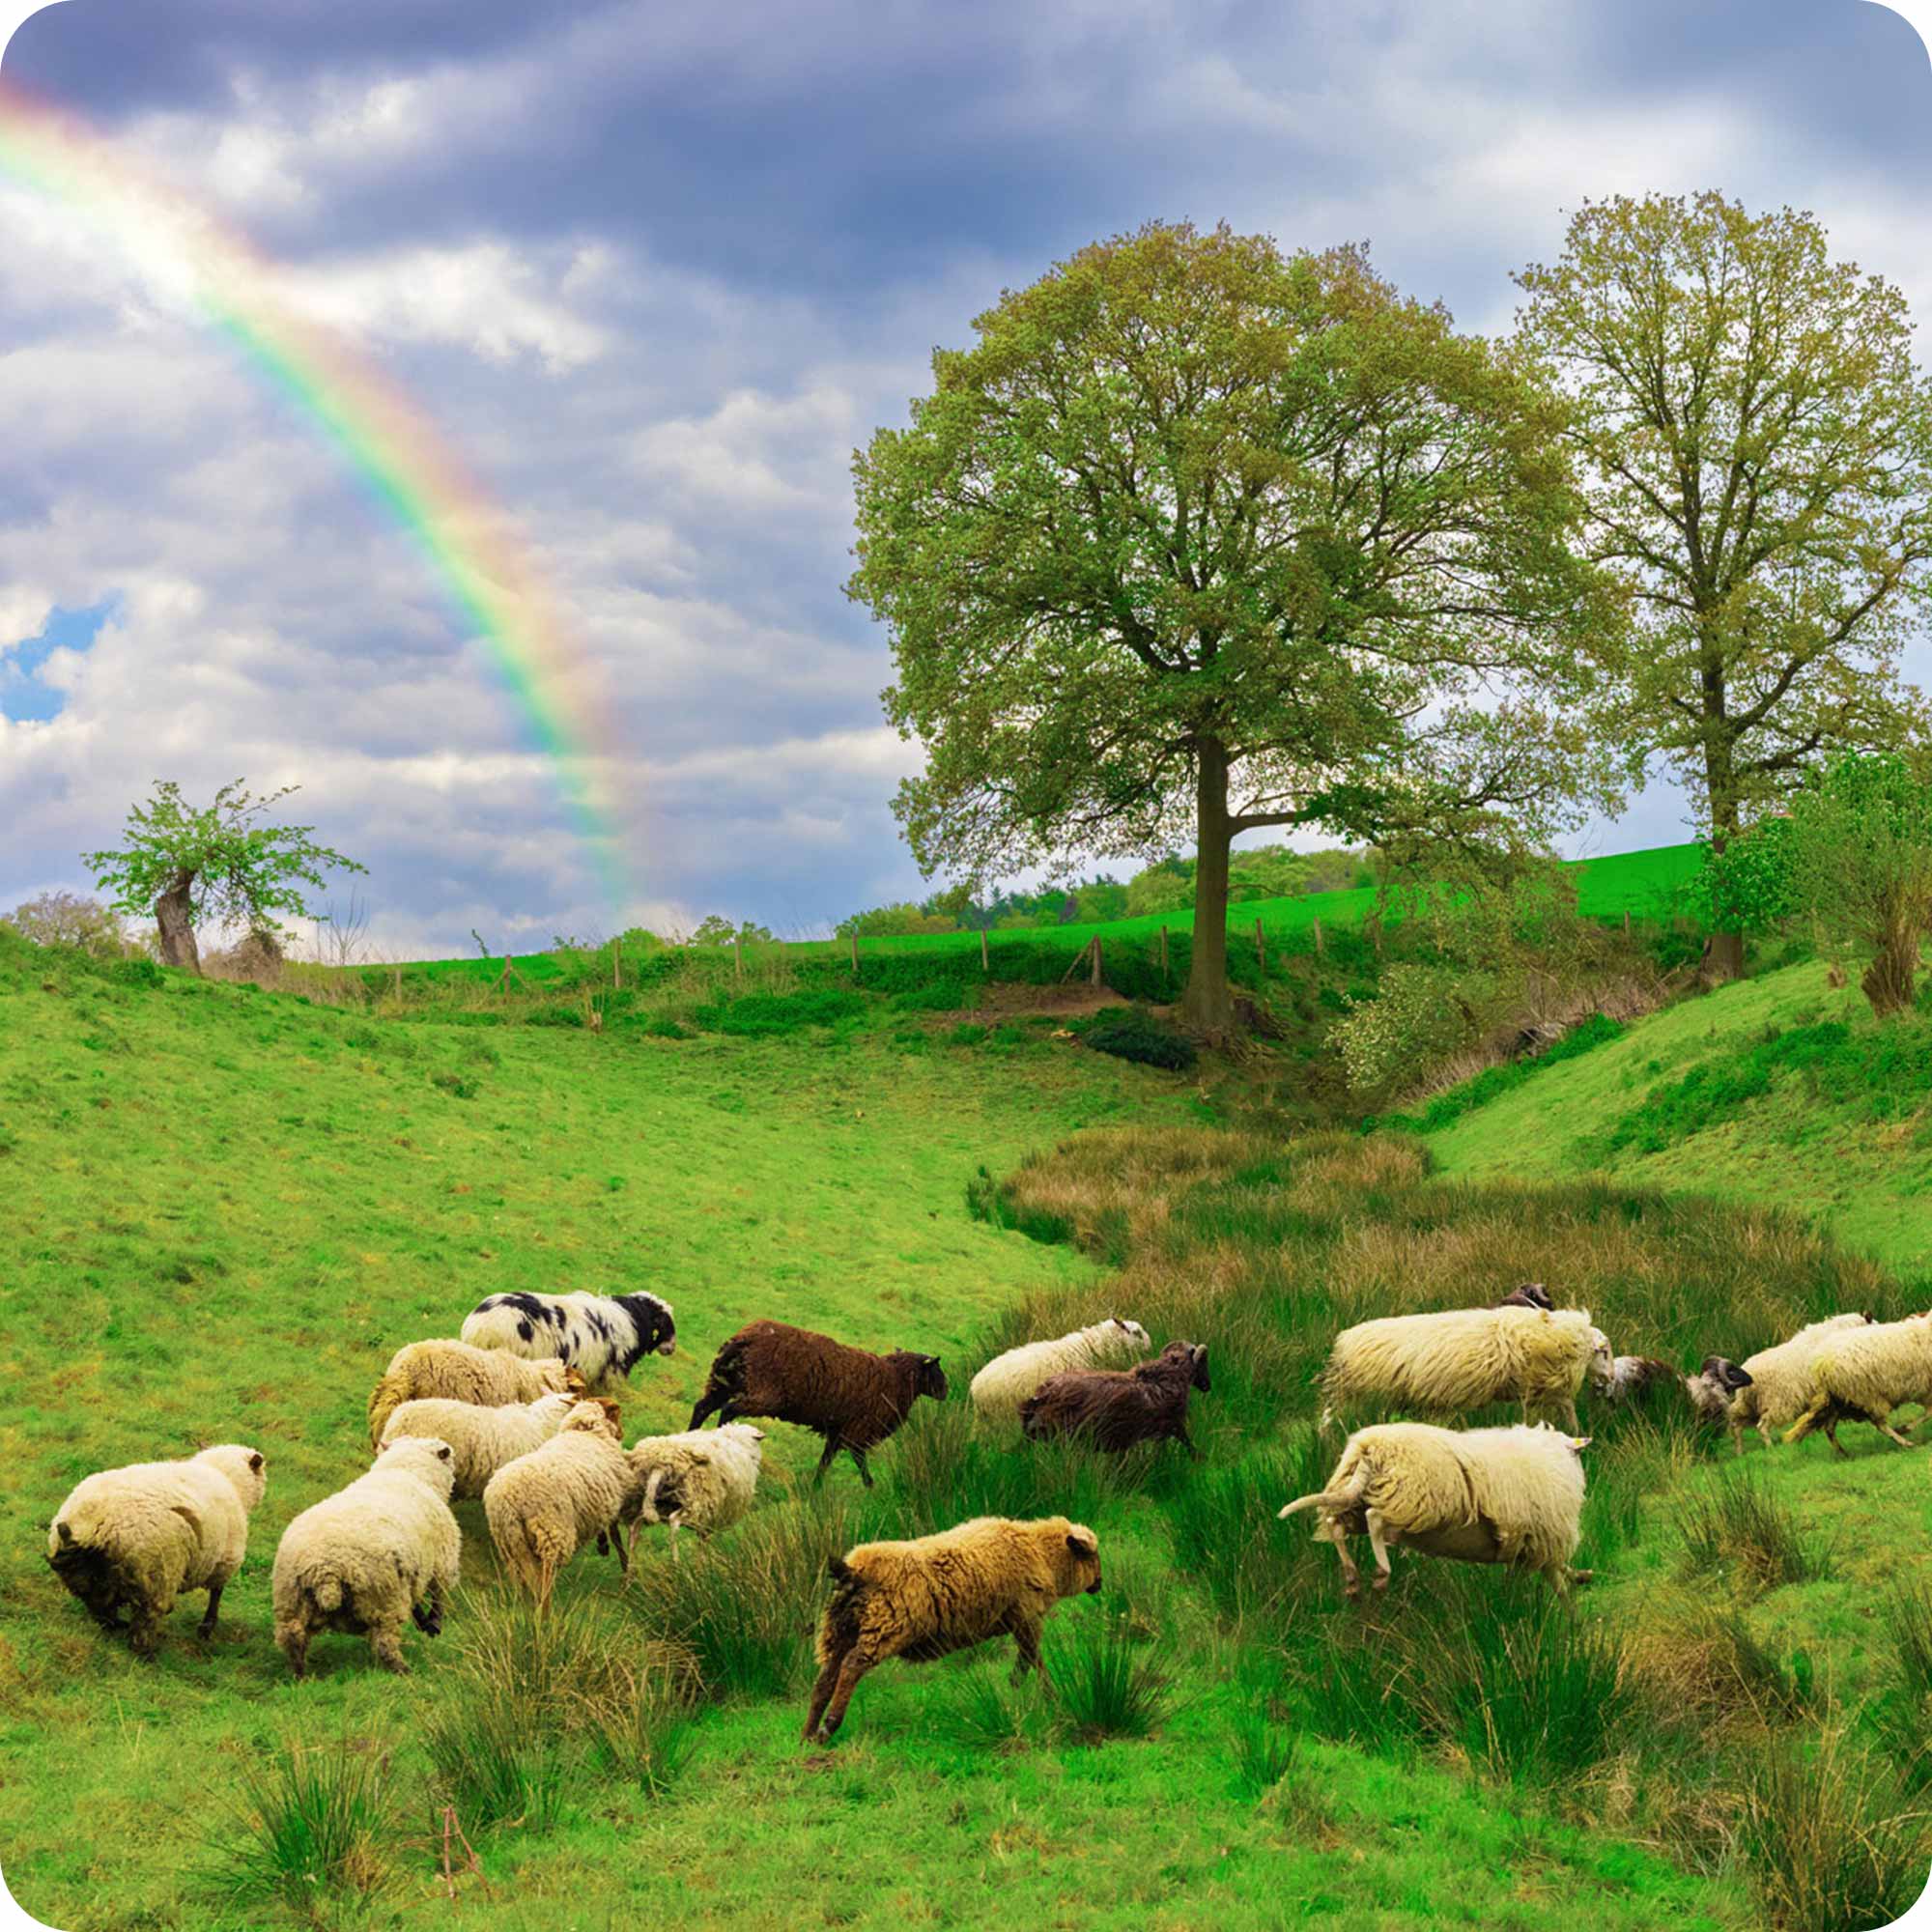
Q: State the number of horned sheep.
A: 3